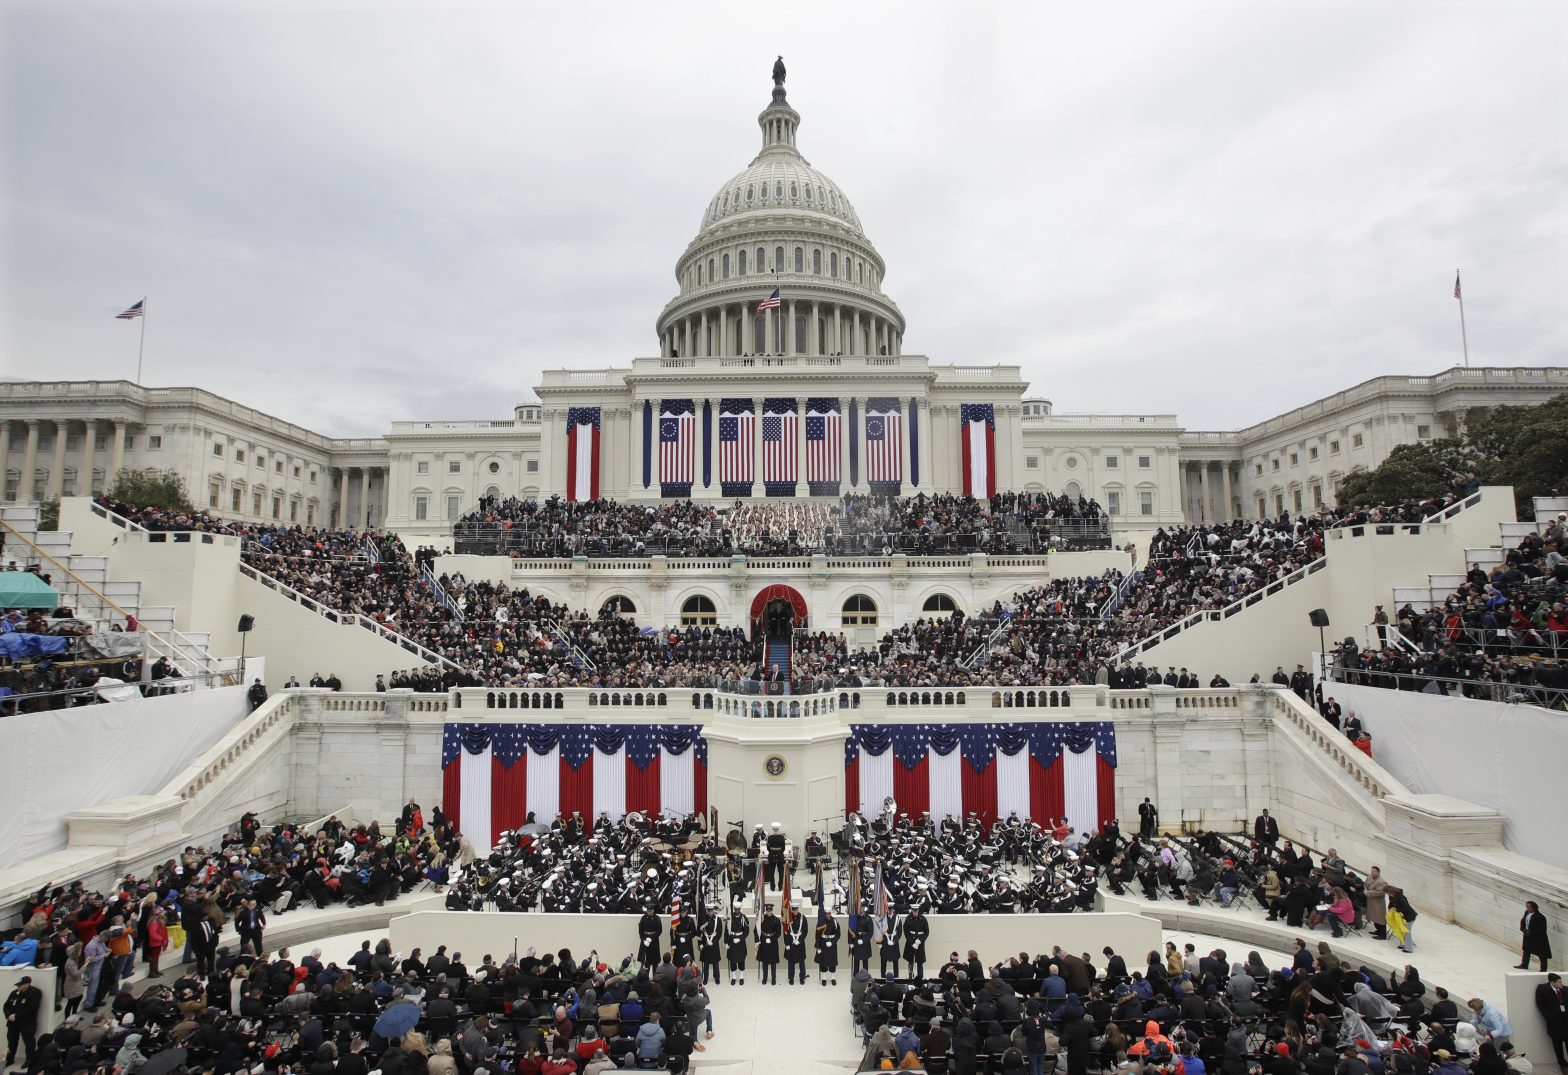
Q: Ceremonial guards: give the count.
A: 10